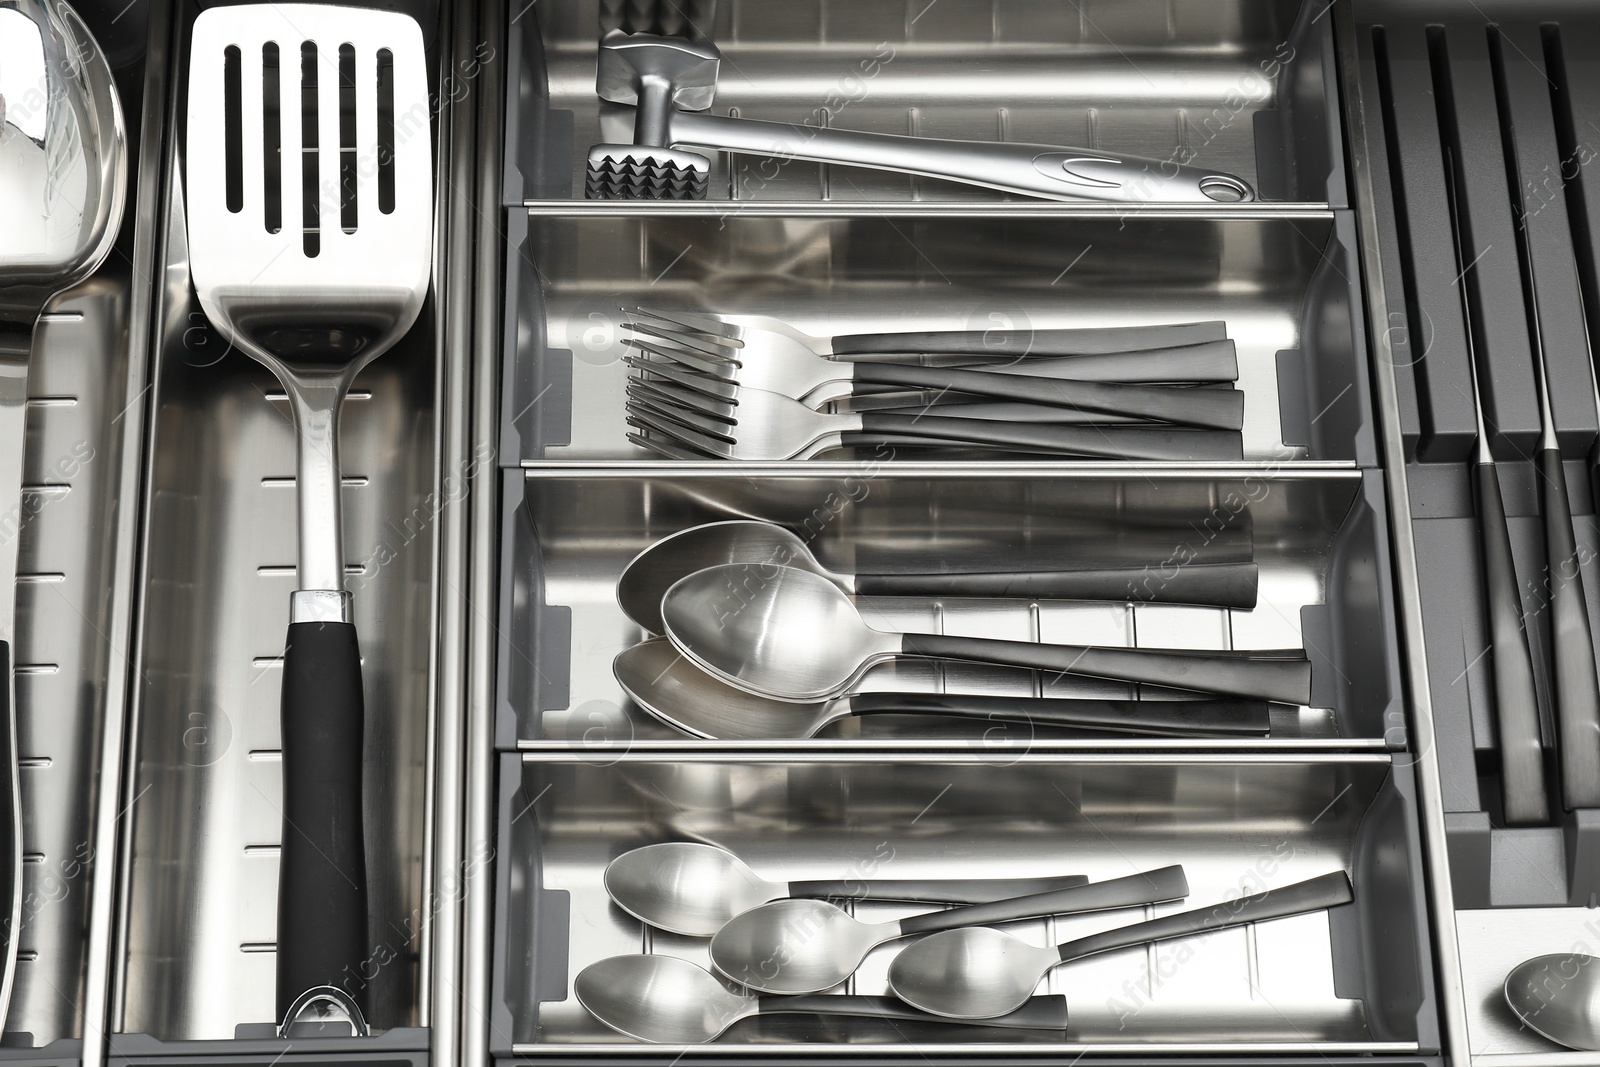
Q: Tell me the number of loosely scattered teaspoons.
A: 4